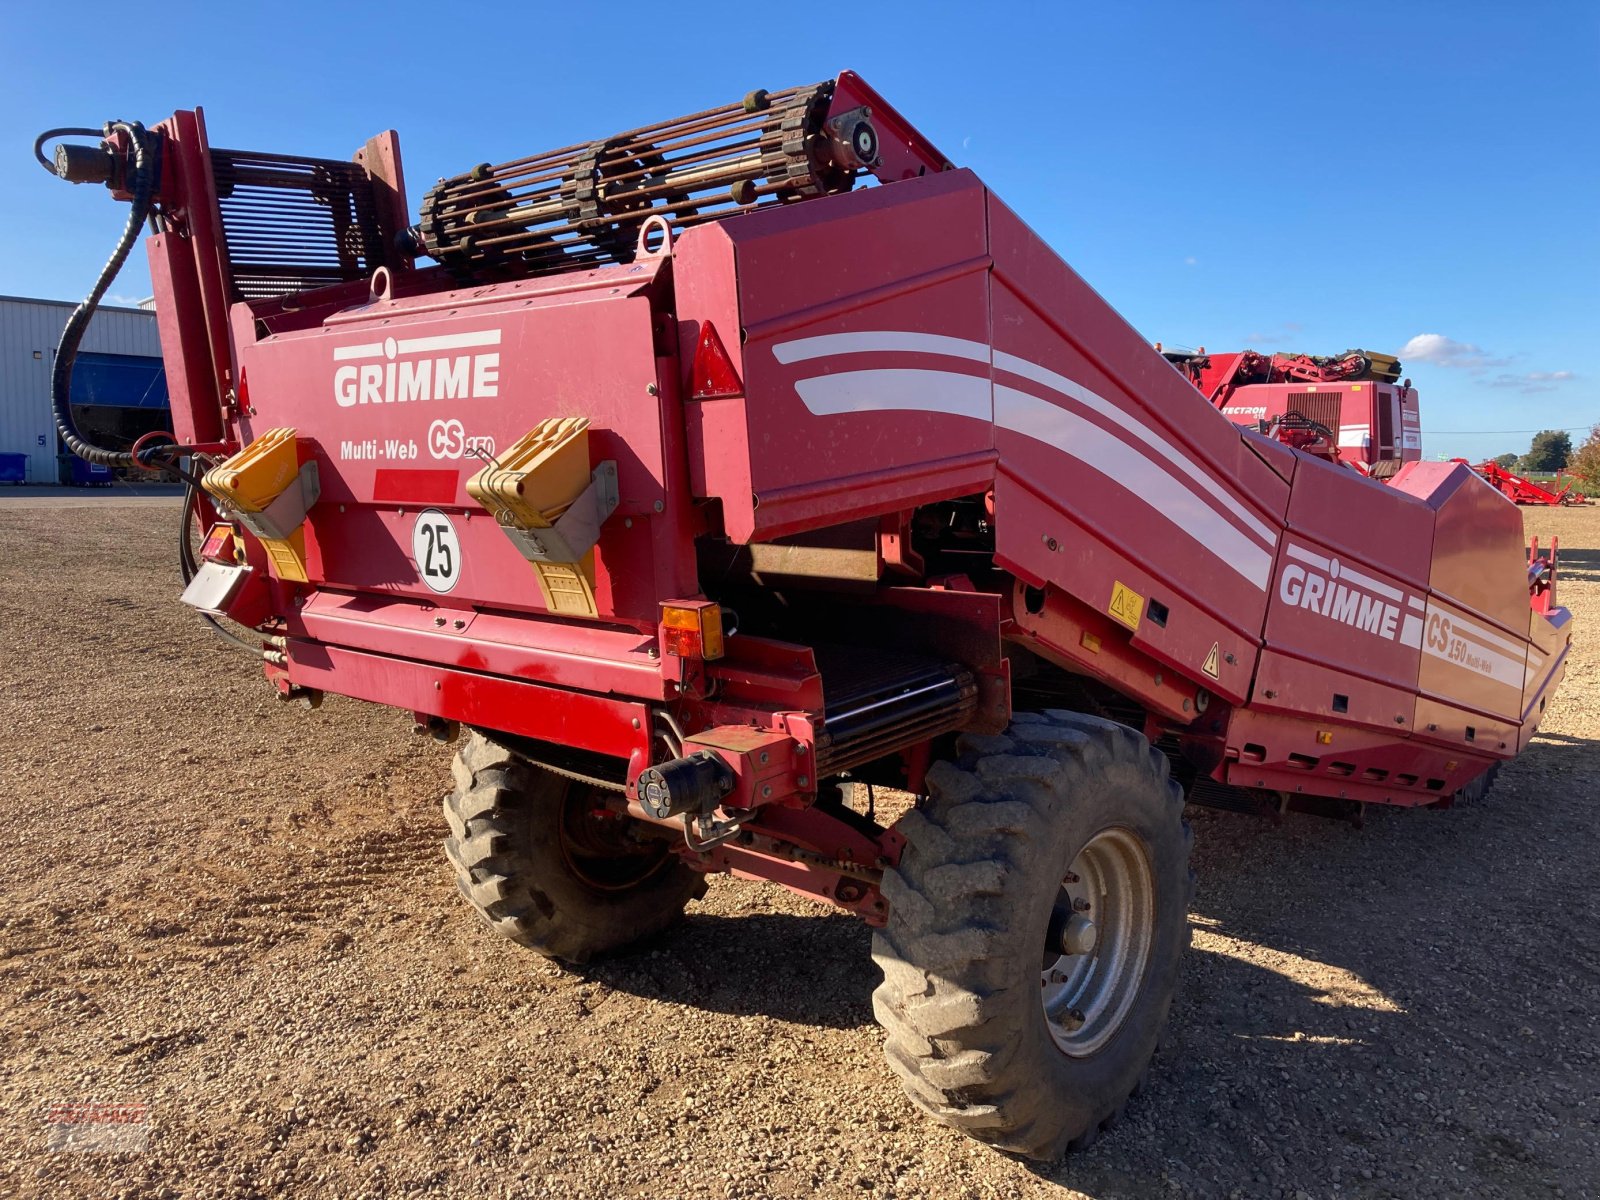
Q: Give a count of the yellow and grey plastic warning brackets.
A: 2